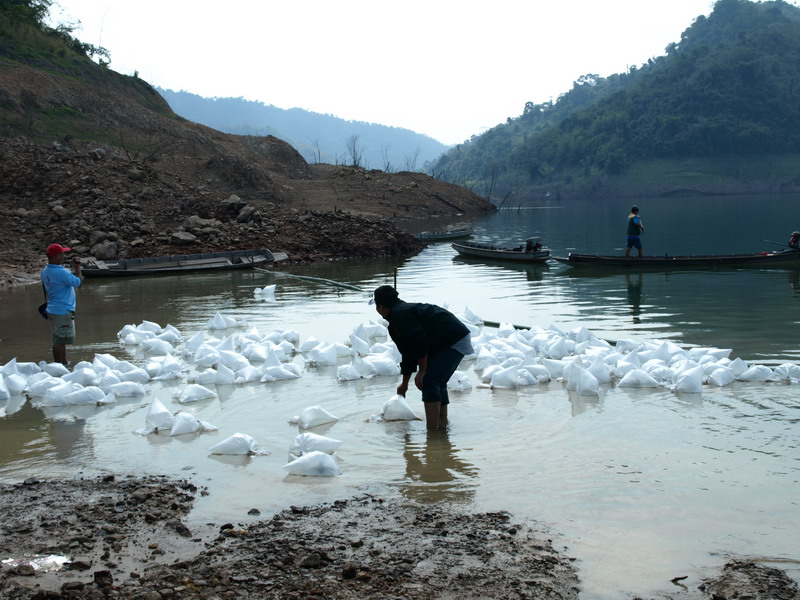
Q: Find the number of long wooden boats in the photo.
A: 4